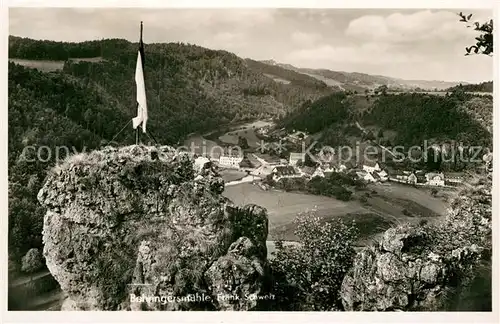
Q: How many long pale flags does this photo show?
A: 1